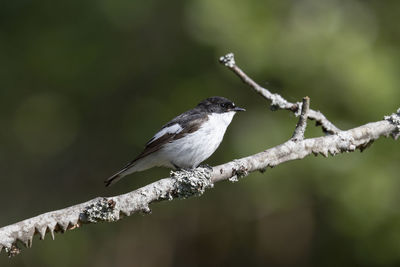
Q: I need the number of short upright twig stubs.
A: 1